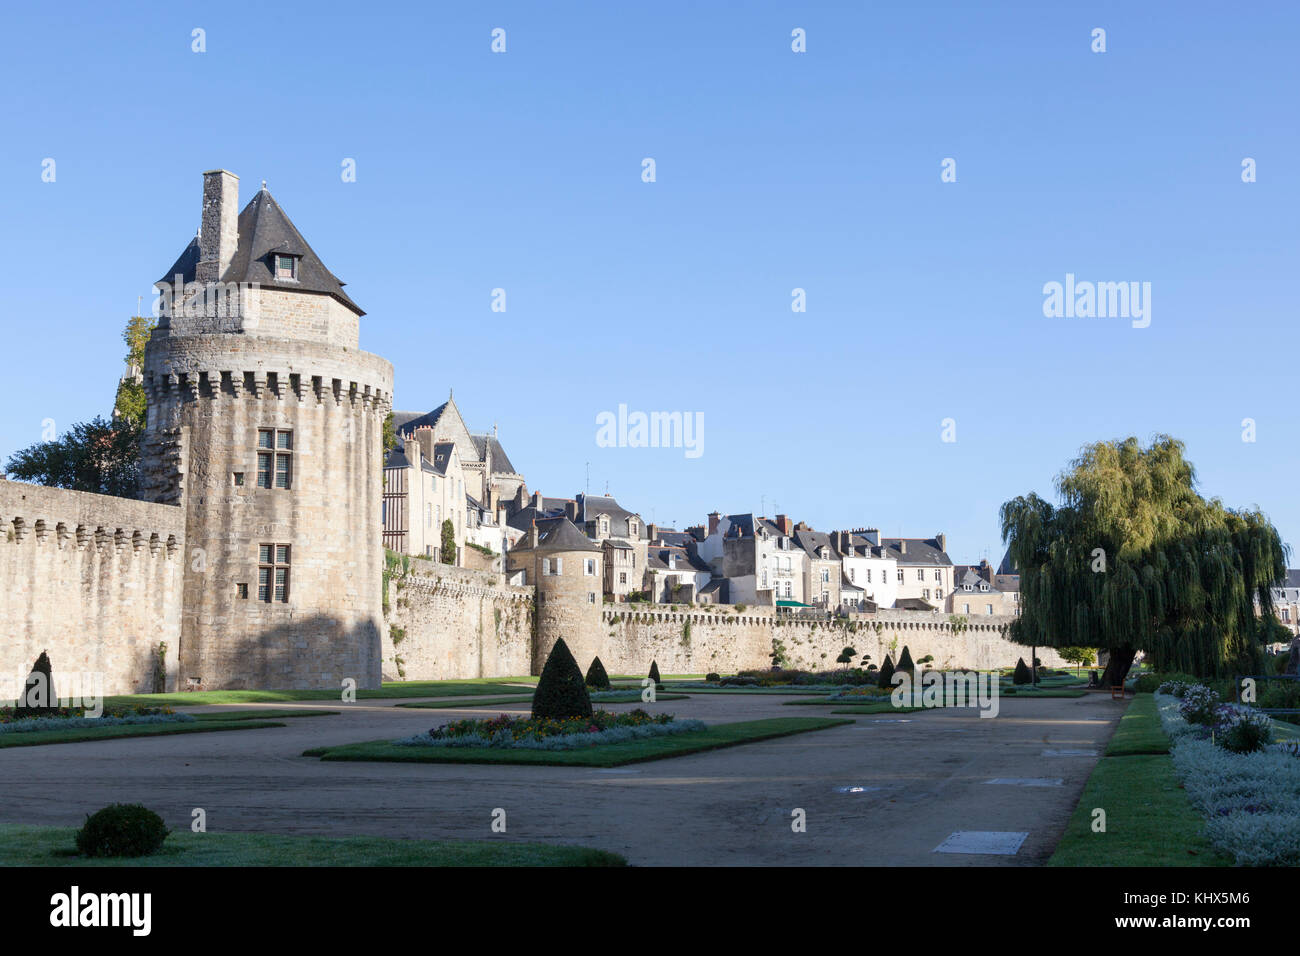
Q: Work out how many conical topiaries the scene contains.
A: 7